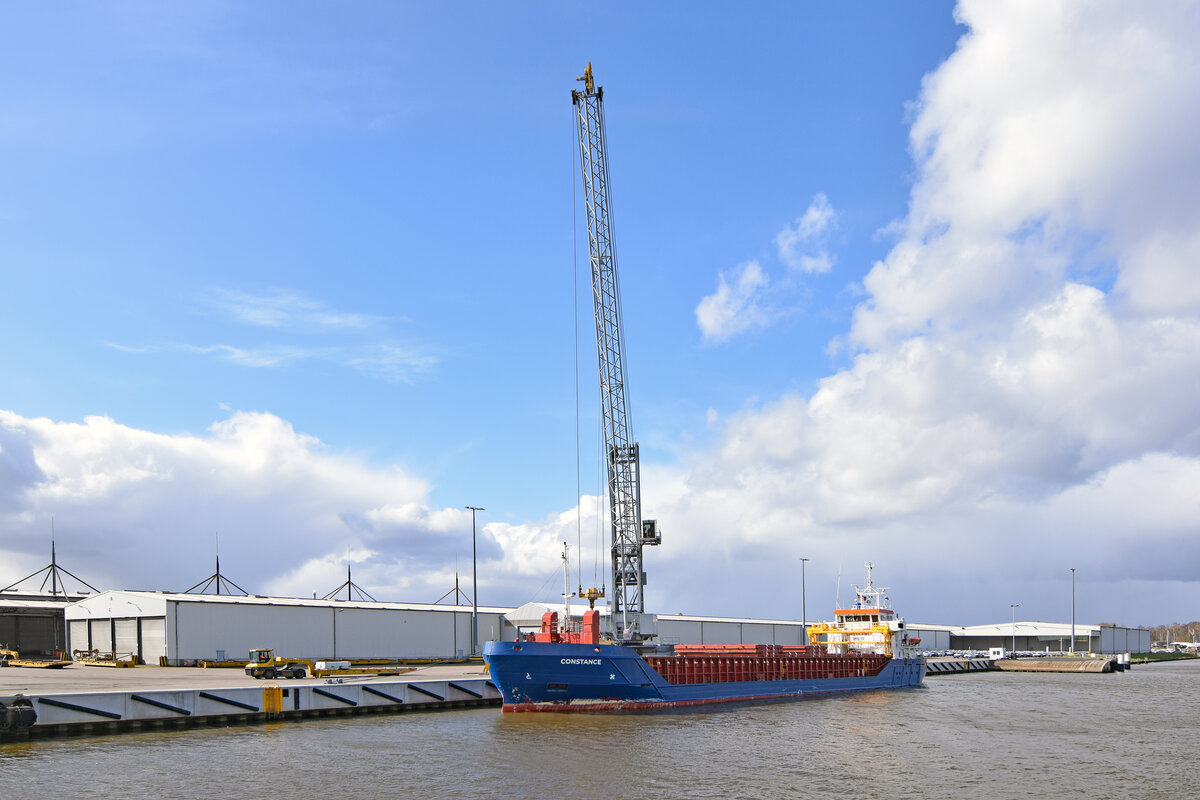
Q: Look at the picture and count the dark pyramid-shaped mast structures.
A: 4